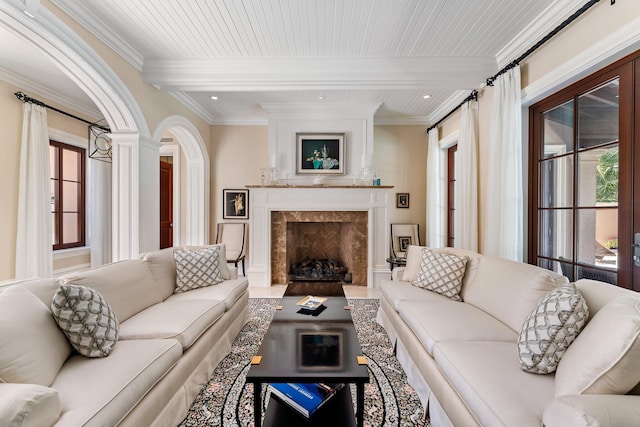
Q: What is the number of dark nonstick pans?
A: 0